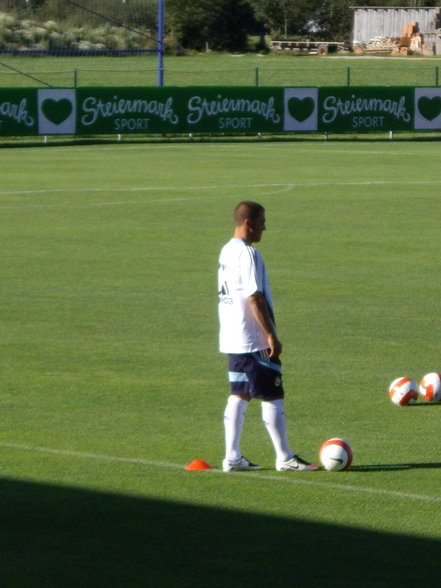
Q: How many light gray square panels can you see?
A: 3